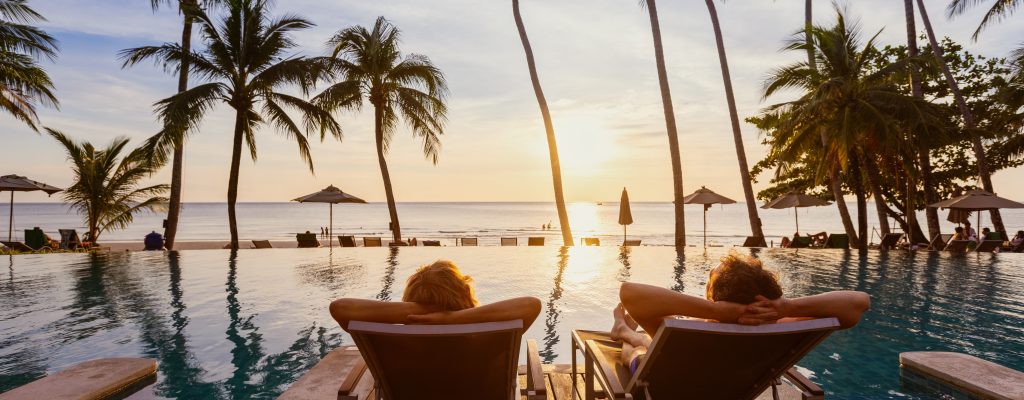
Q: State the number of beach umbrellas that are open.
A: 5